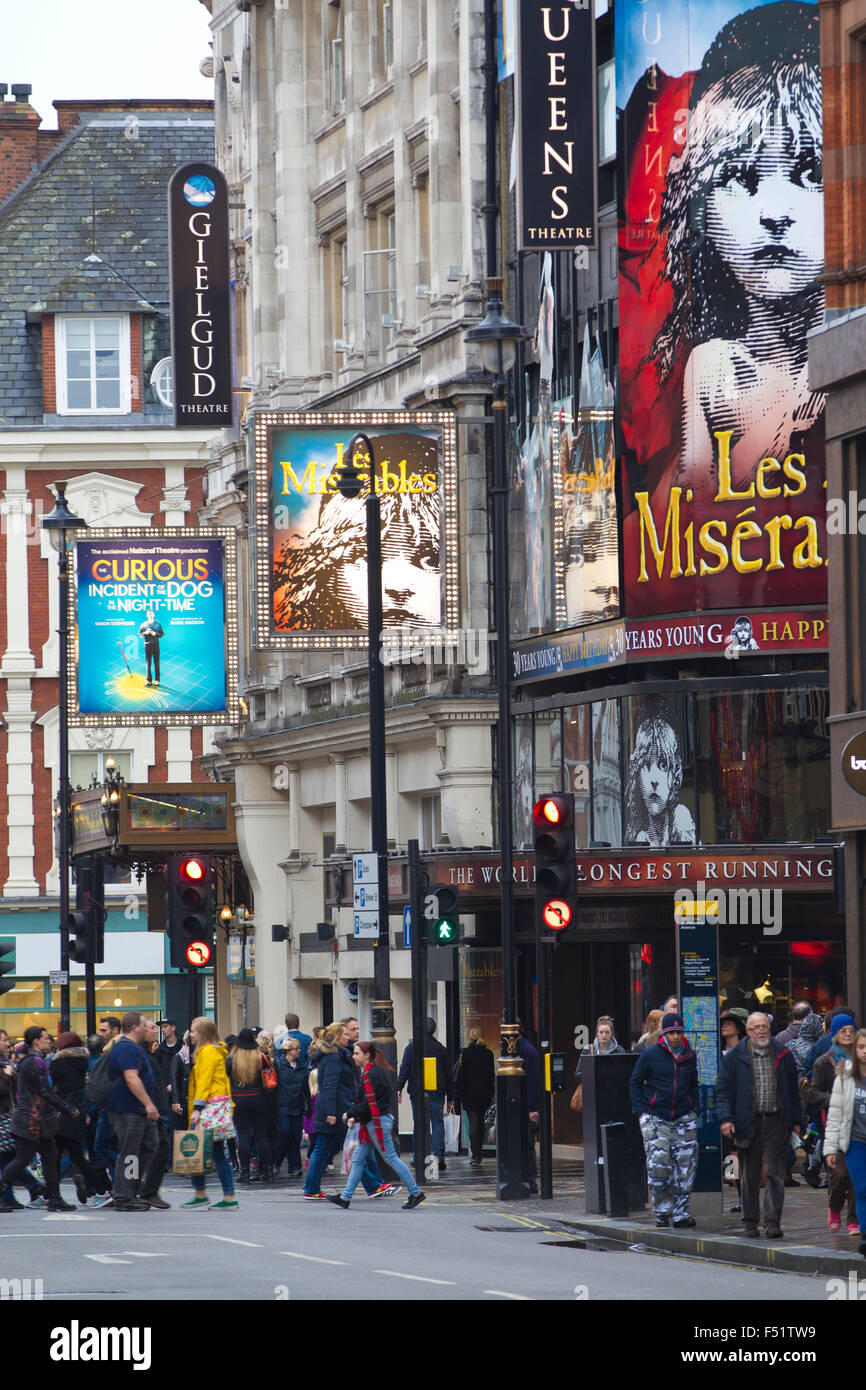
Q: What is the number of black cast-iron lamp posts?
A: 3